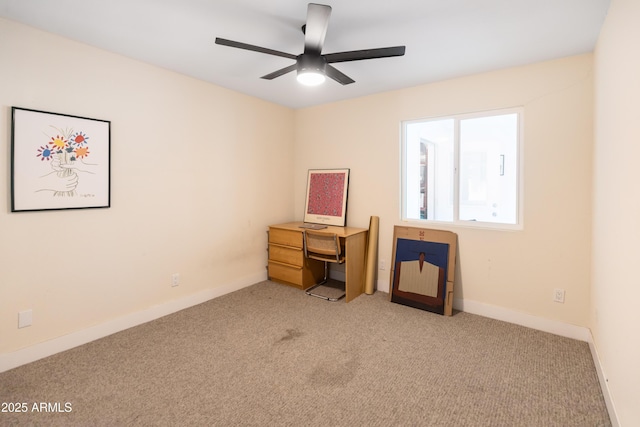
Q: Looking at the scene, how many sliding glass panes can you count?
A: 2